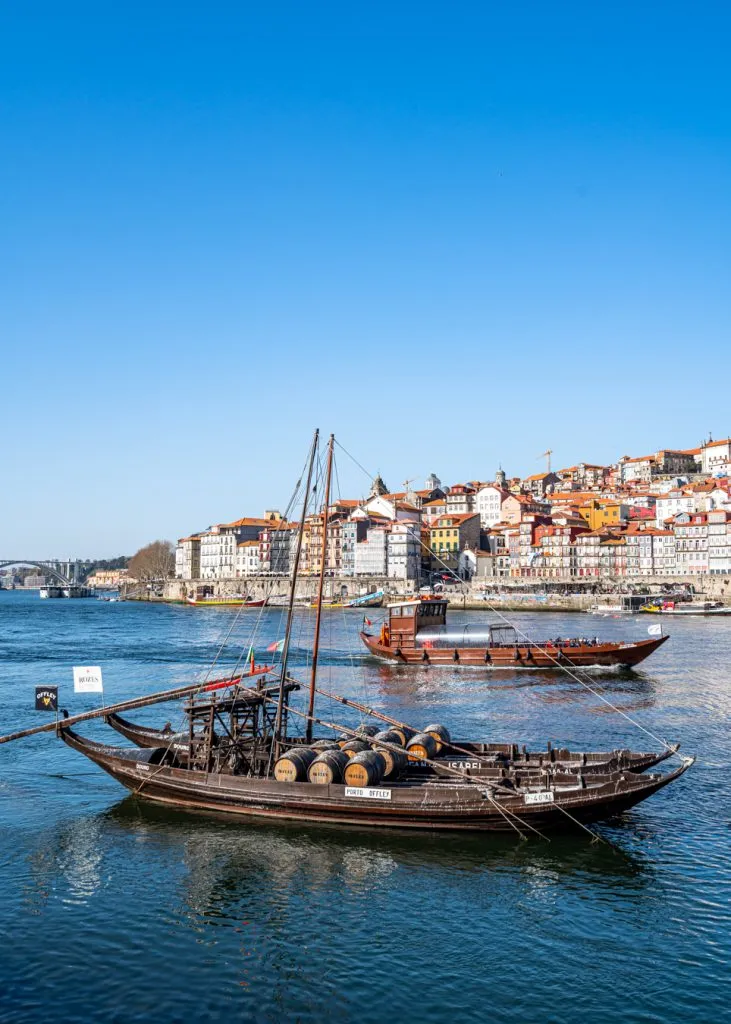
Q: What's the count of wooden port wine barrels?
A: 12